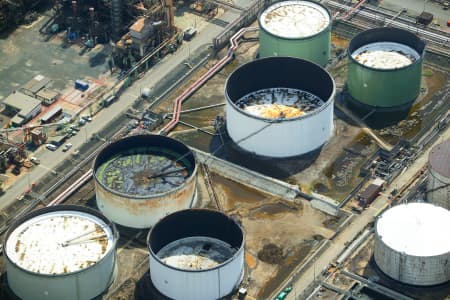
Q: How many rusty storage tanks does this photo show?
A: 1